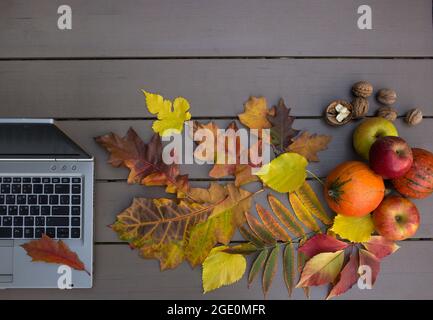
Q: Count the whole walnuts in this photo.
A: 5